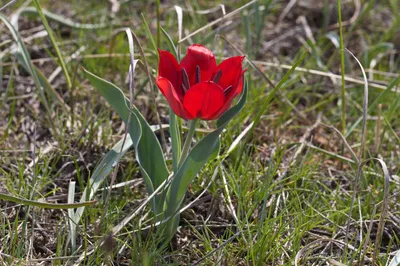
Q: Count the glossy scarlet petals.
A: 6